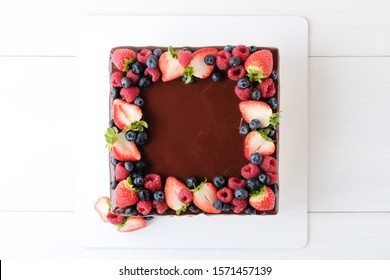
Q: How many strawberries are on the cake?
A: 12